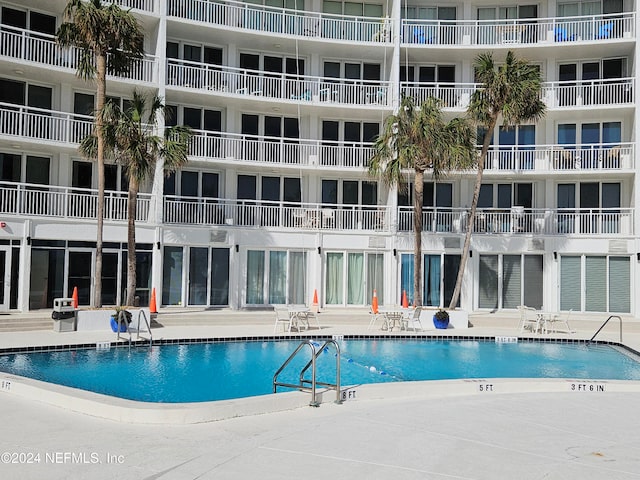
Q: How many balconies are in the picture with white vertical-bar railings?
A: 12